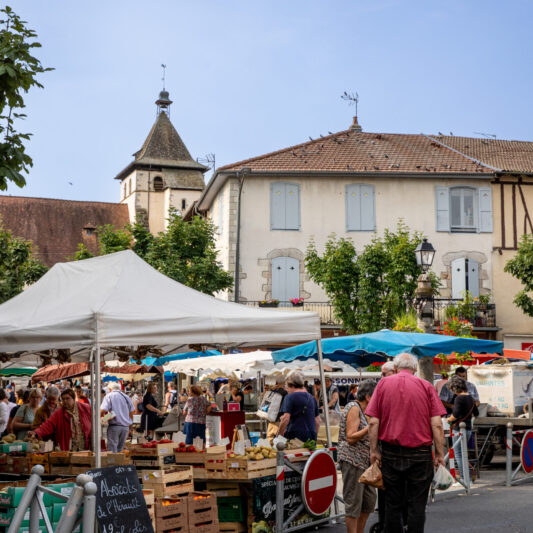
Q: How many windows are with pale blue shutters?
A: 5